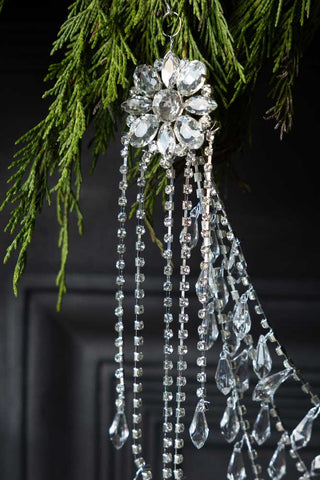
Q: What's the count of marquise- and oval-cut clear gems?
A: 8